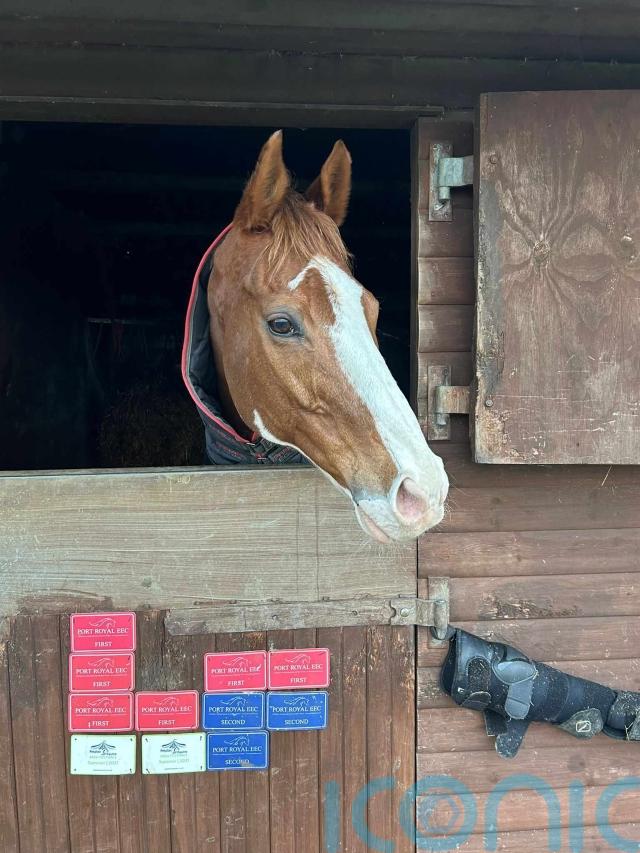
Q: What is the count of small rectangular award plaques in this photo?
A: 11